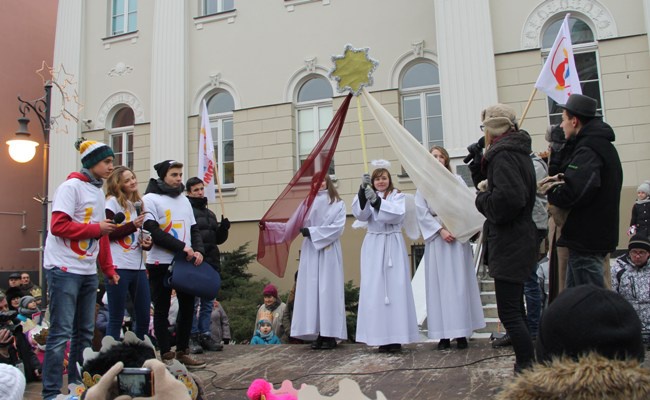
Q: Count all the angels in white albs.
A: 3